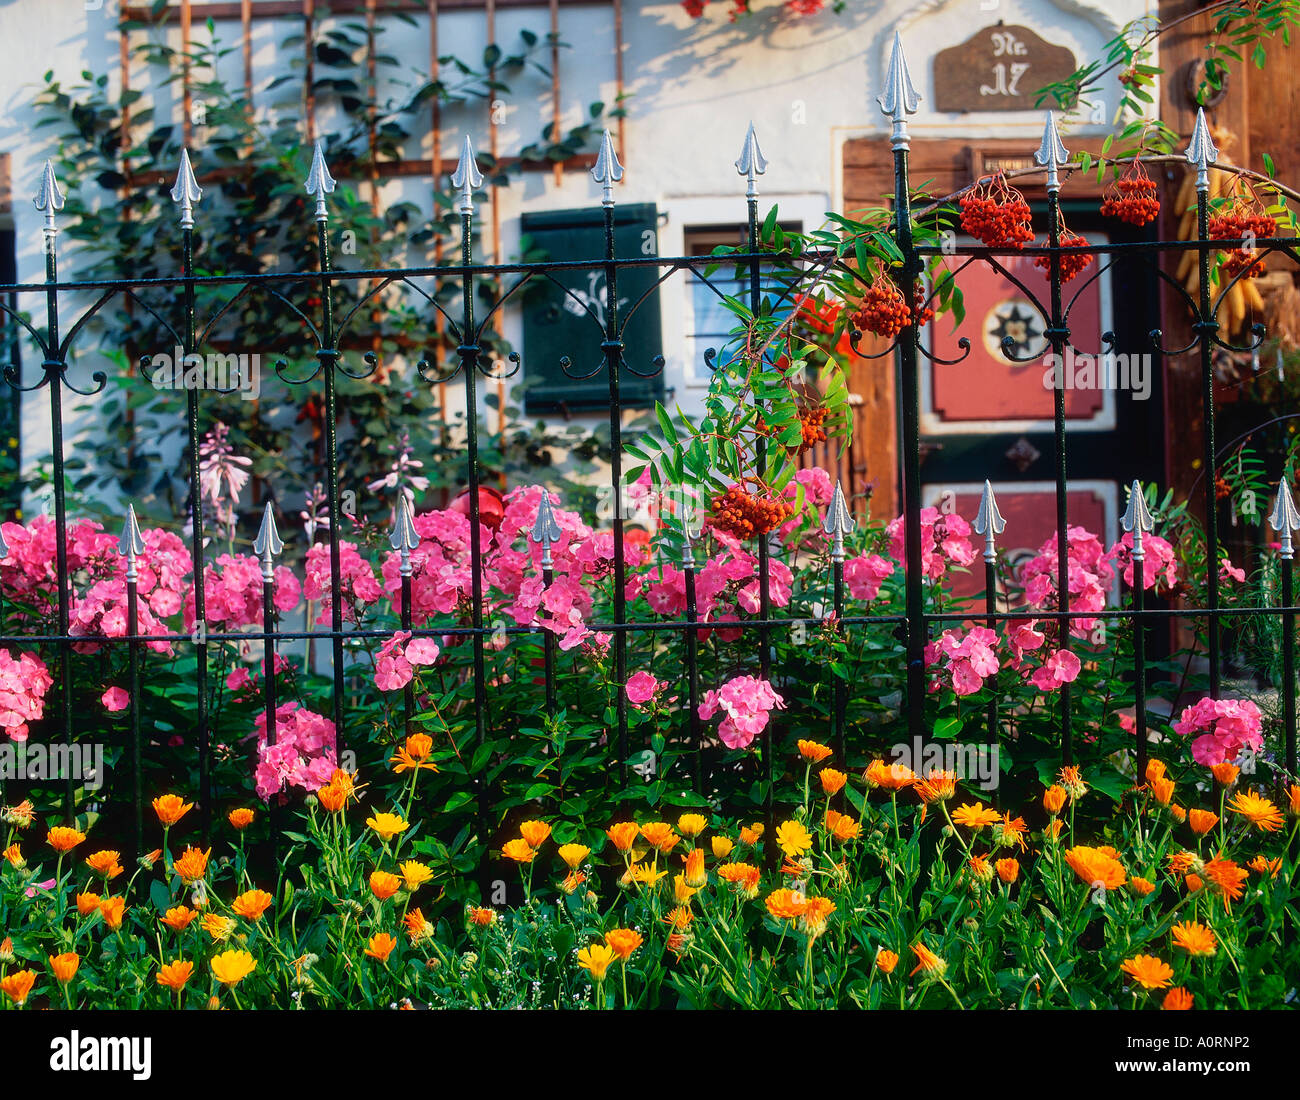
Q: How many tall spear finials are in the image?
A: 9